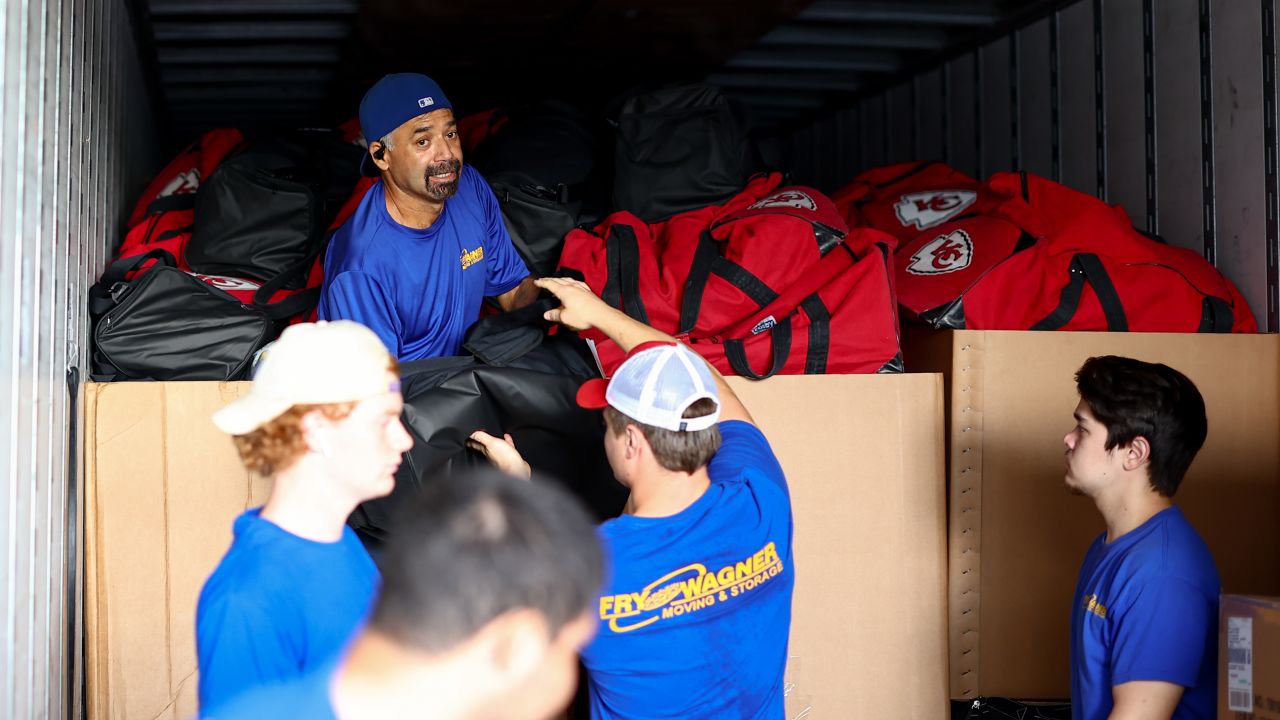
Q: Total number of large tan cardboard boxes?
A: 3